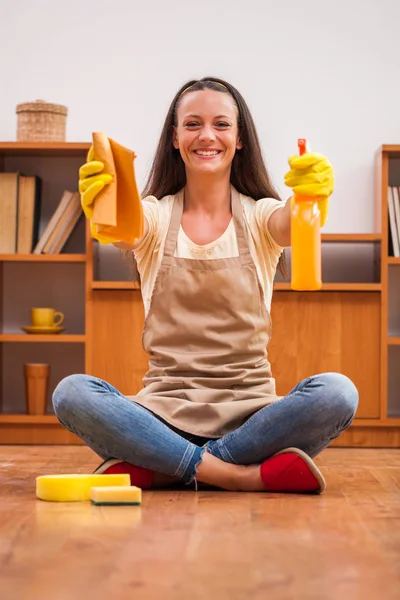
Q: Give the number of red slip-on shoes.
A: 2